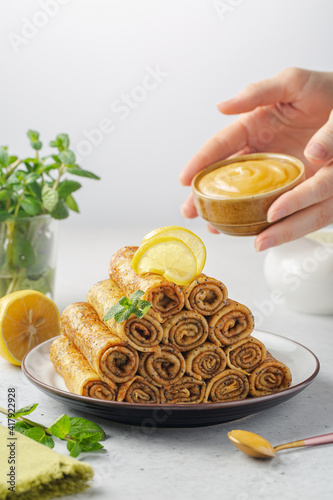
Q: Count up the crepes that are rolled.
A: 14